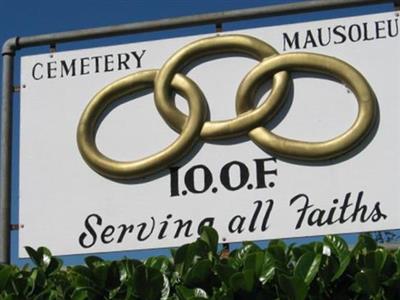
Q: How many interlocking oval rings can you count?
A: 3